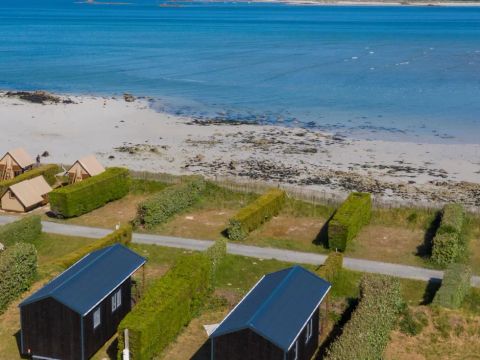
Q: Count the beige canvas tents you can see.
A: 3